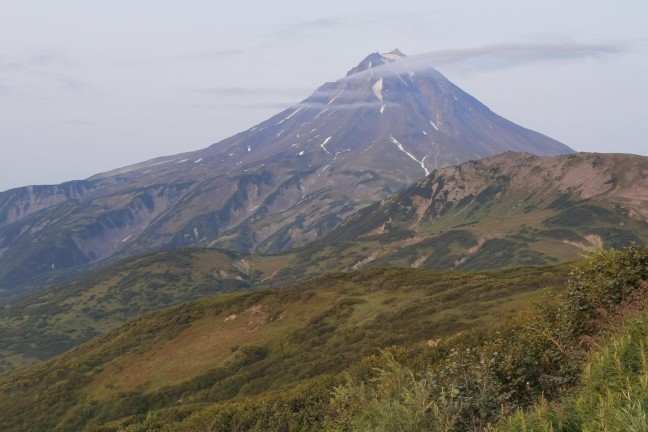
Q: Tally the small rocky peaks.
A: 2